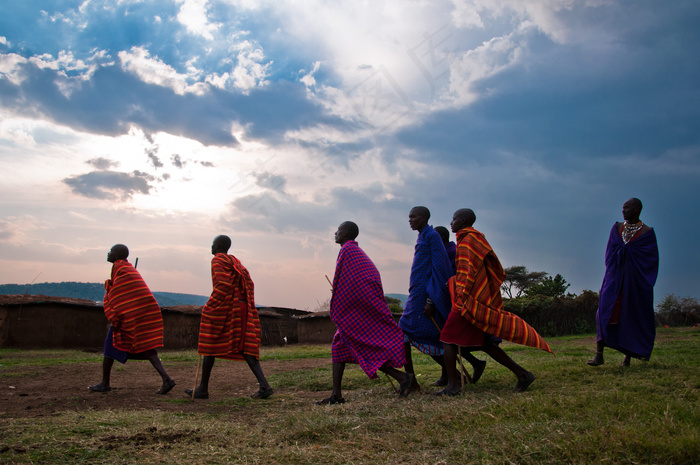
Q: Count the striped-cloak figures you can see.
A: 3